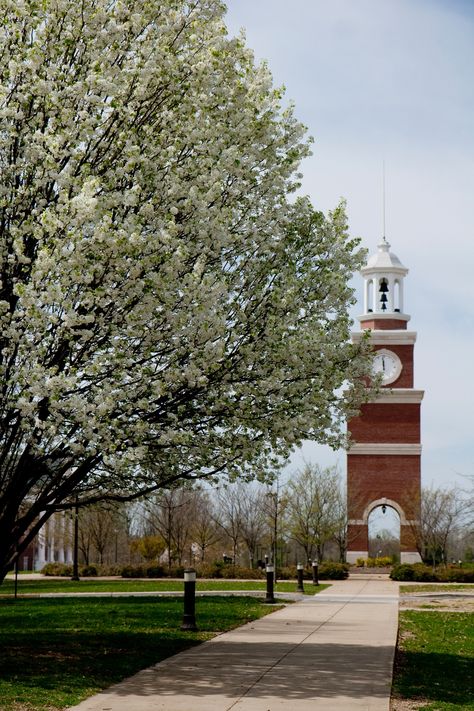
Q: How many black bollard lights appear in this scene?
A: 4